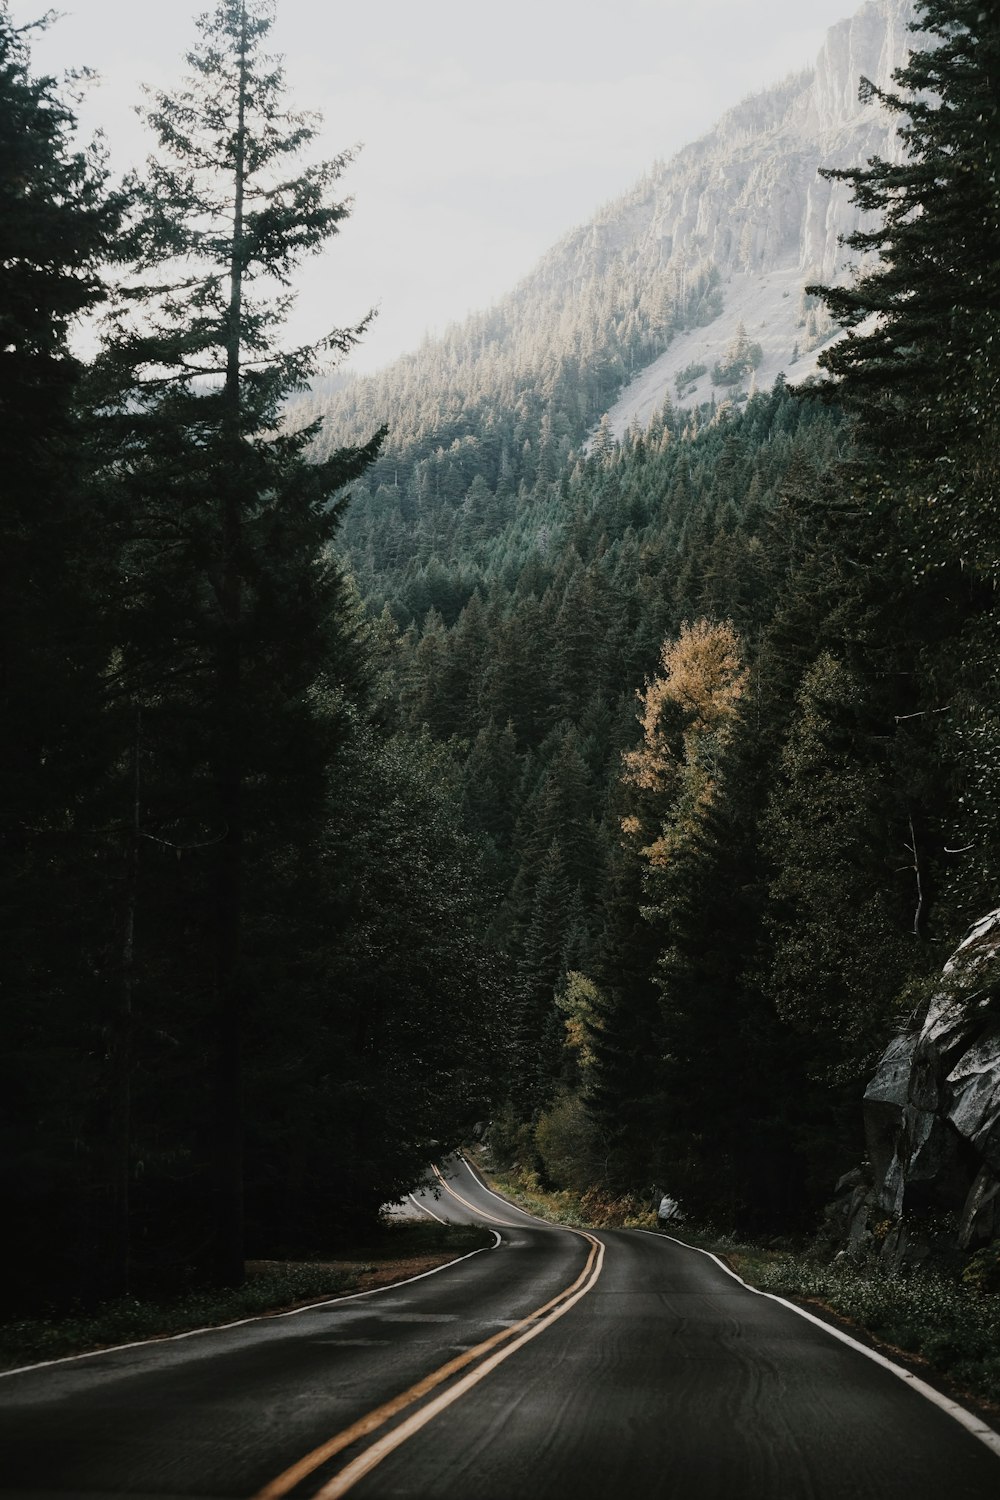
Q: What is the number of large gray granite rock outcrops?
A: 1